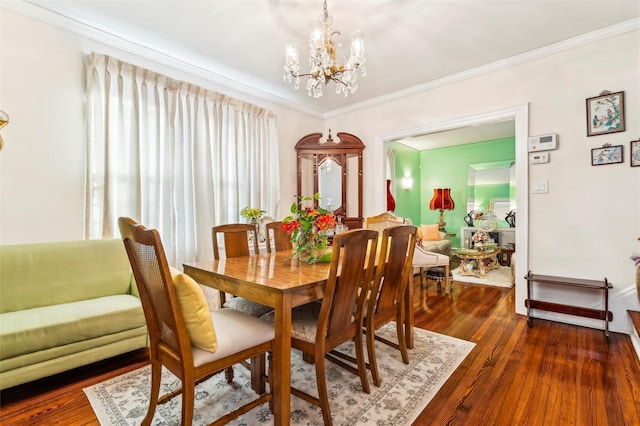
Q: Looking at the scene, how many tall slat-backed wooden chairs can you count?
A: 4